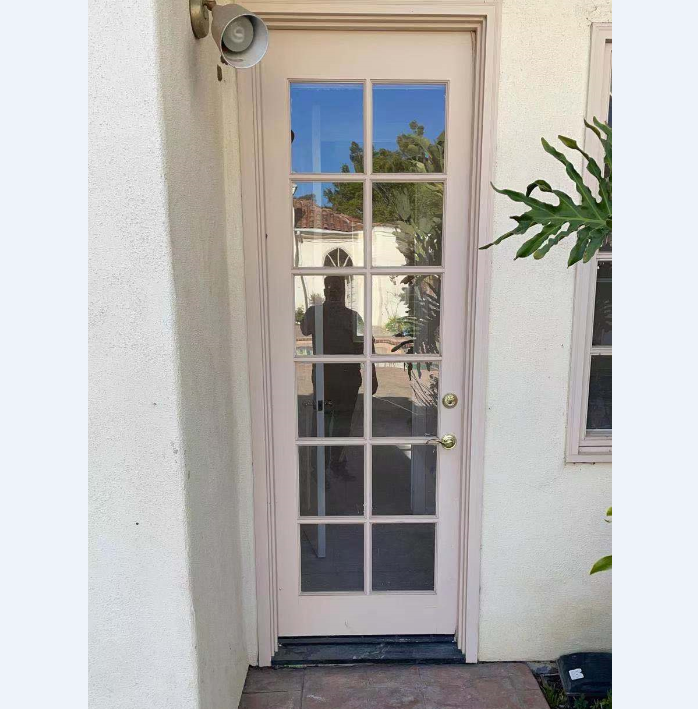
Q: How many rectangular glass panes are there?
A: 12